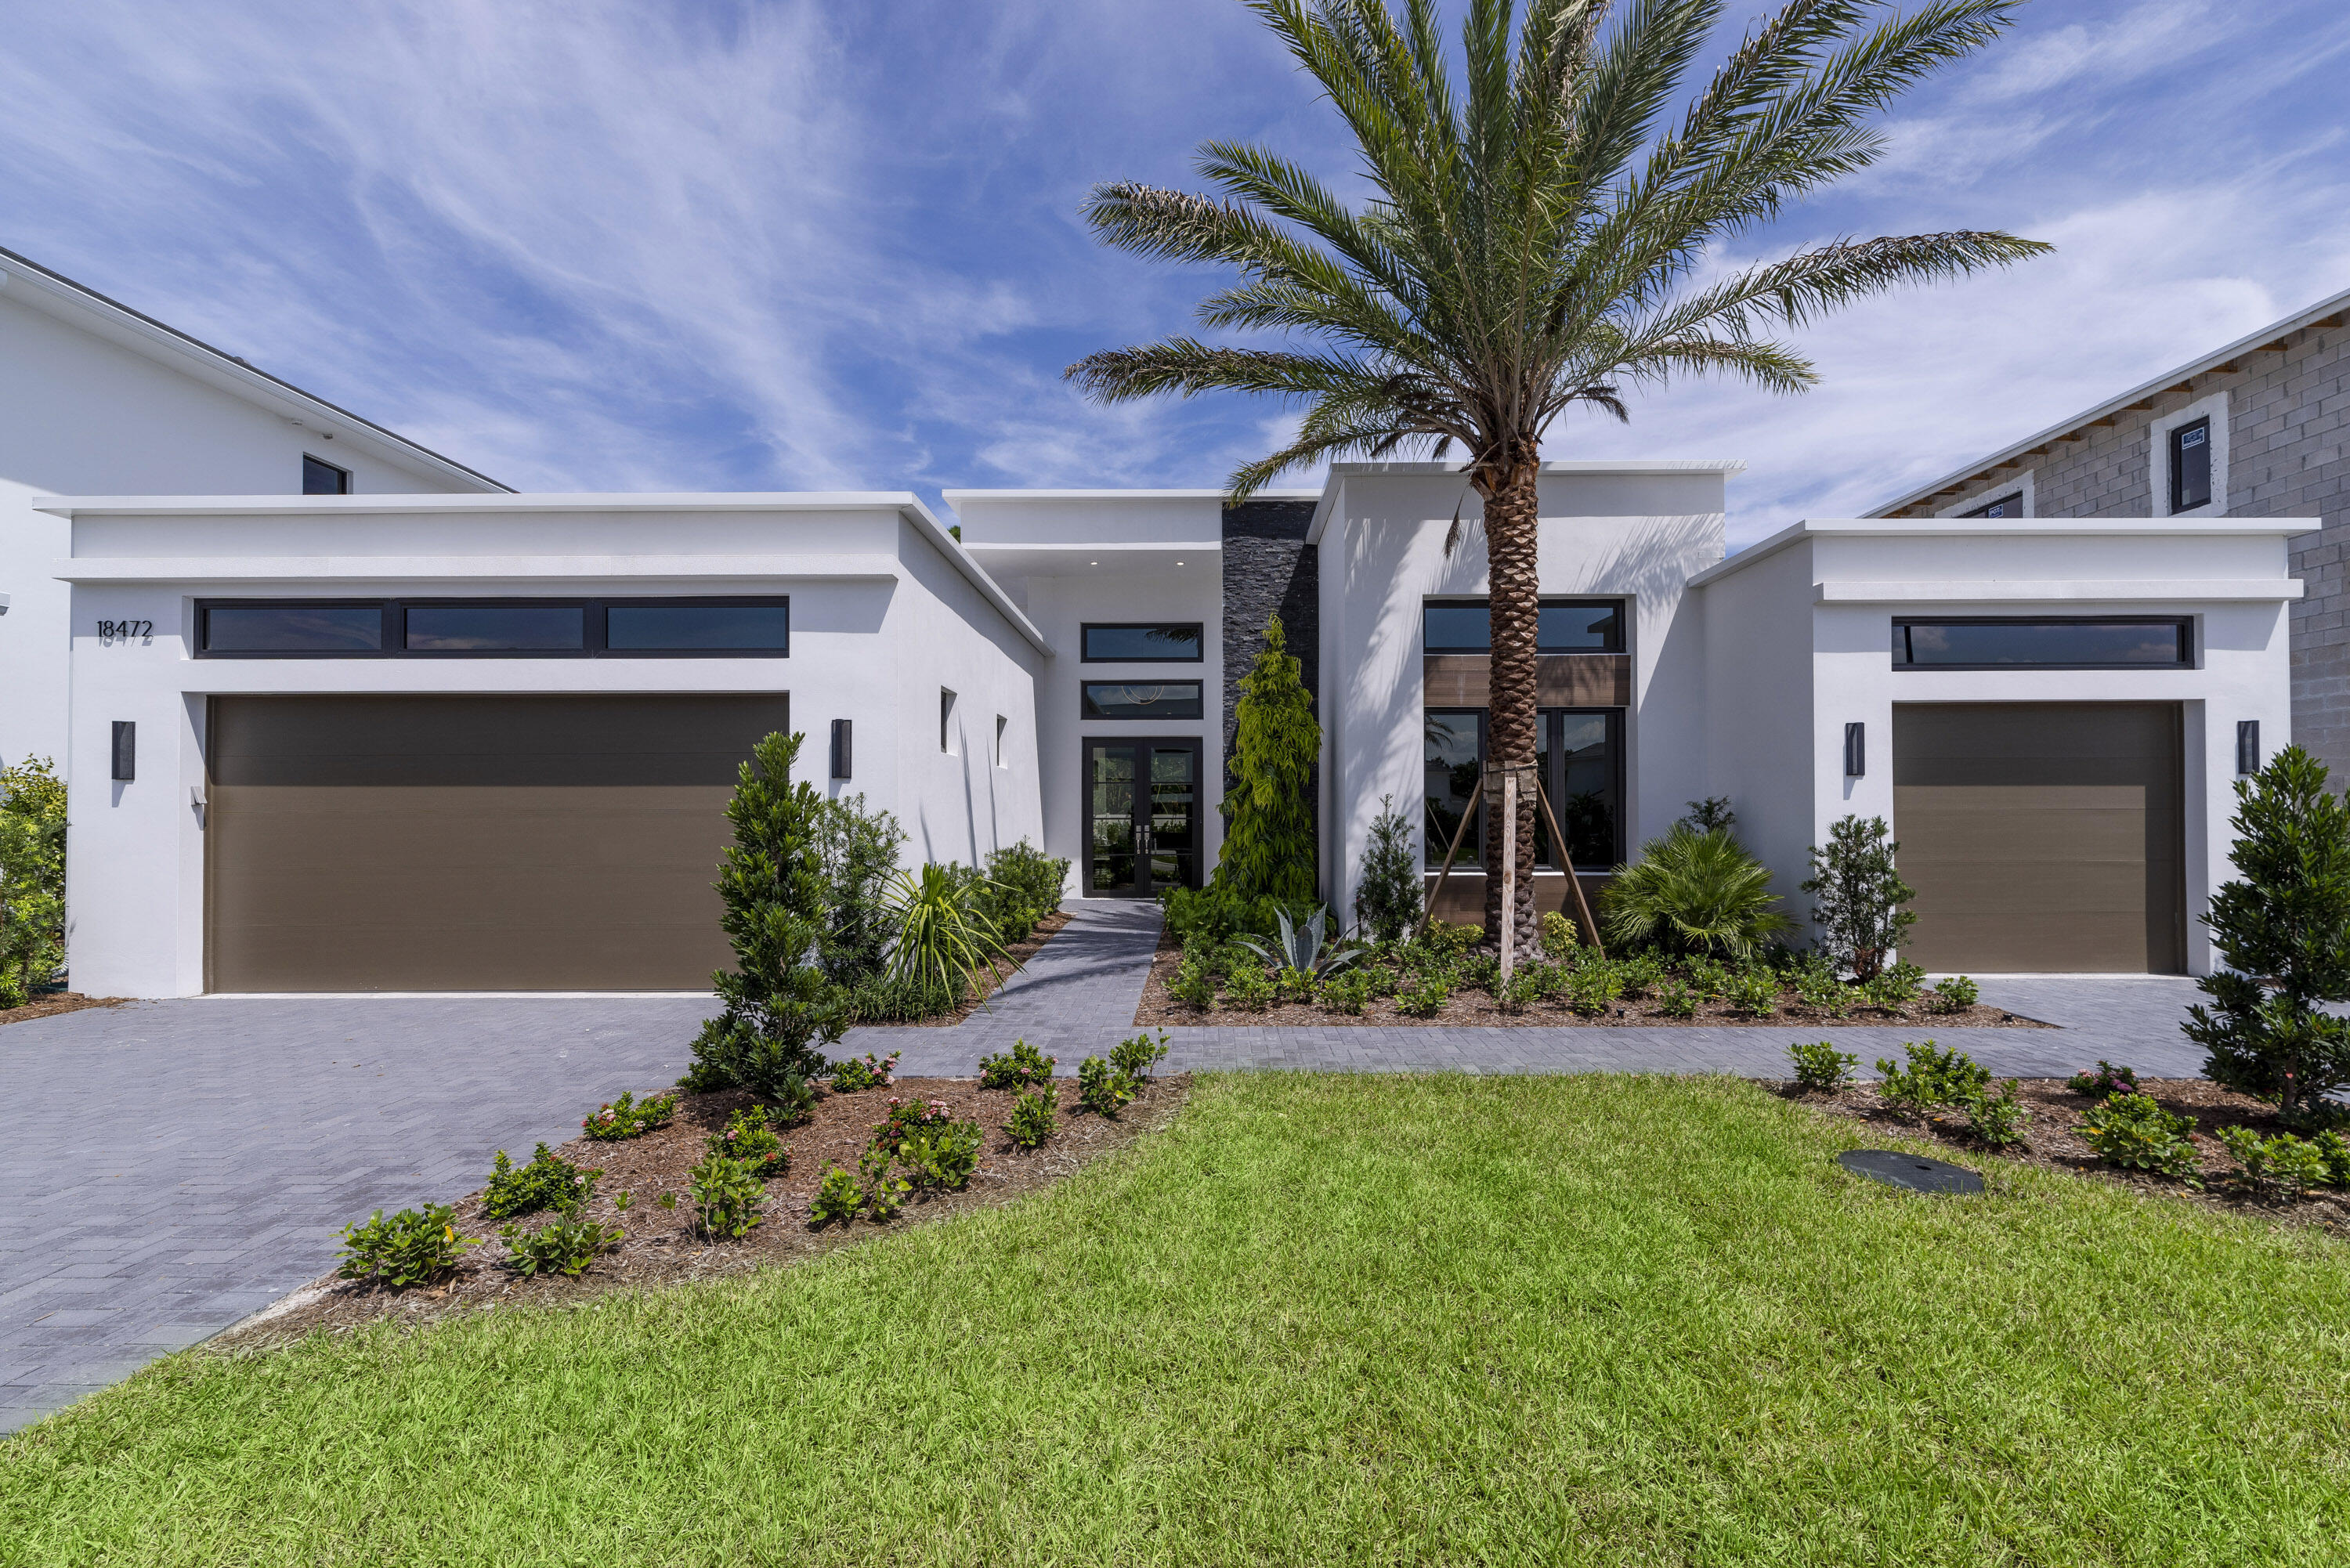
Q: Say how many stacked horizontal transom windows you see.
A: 2